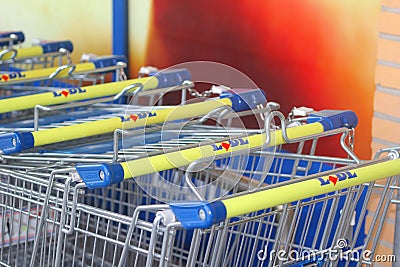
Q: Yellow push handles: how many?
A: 6